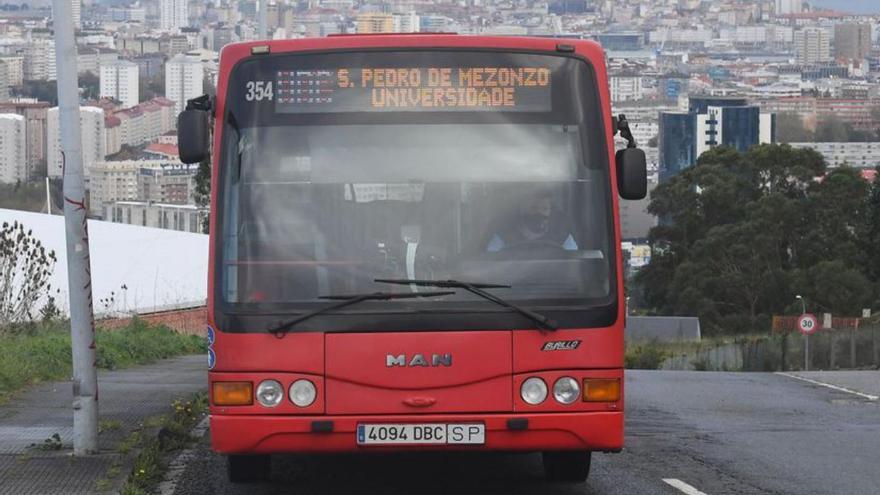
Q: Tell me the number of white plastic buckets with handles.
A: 0